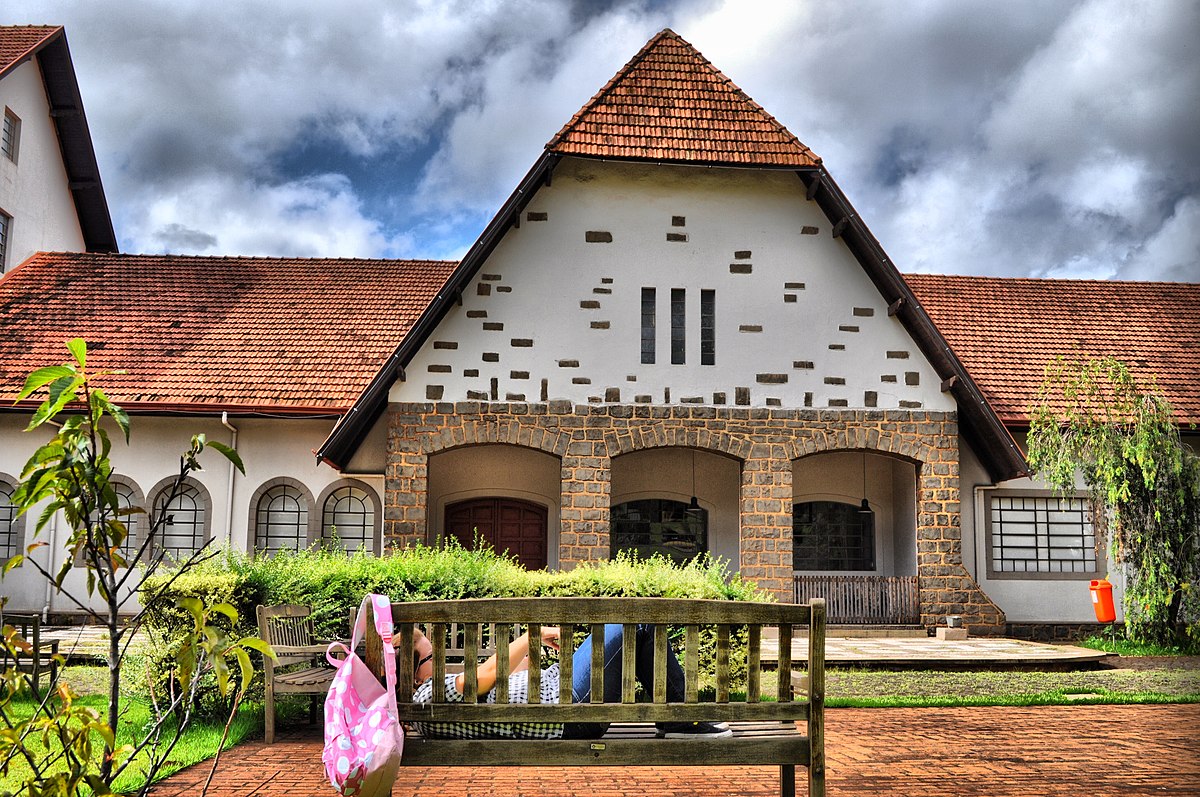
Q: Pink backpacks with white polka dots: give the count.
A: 1